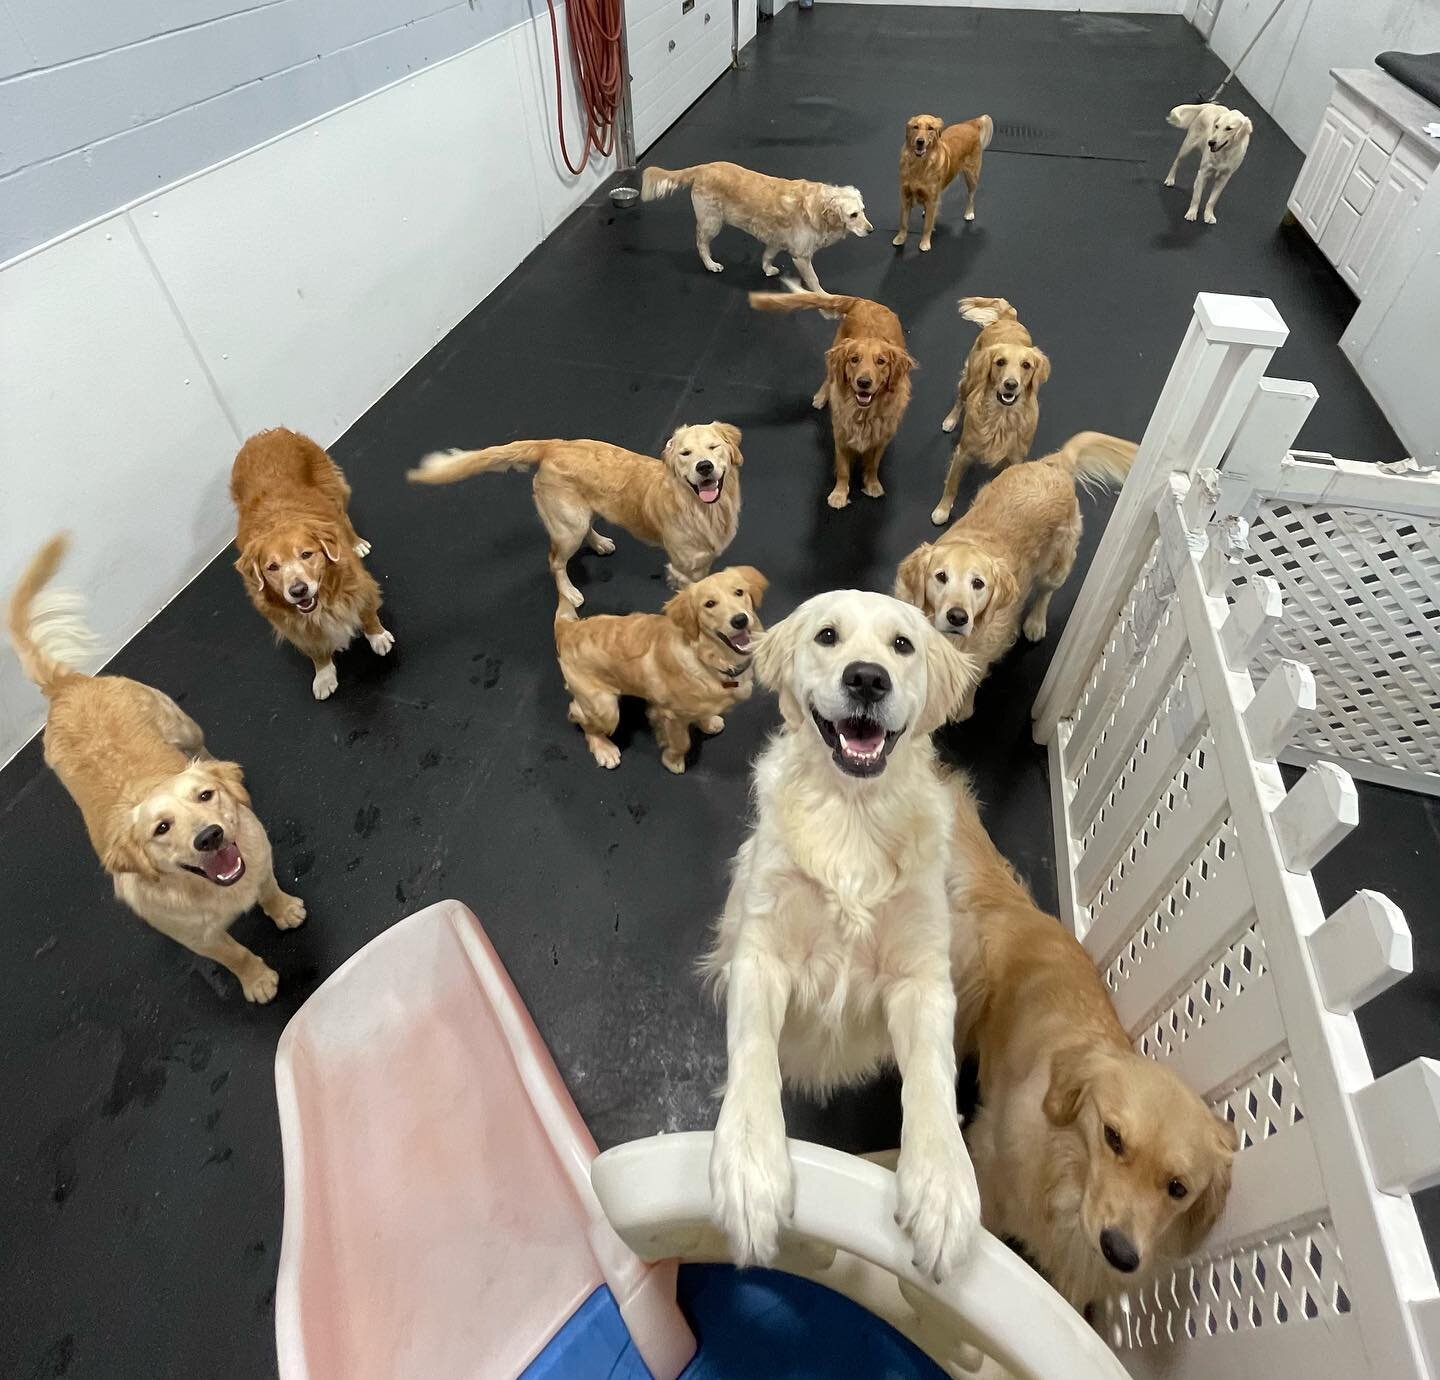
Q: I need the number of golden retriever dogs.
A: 12